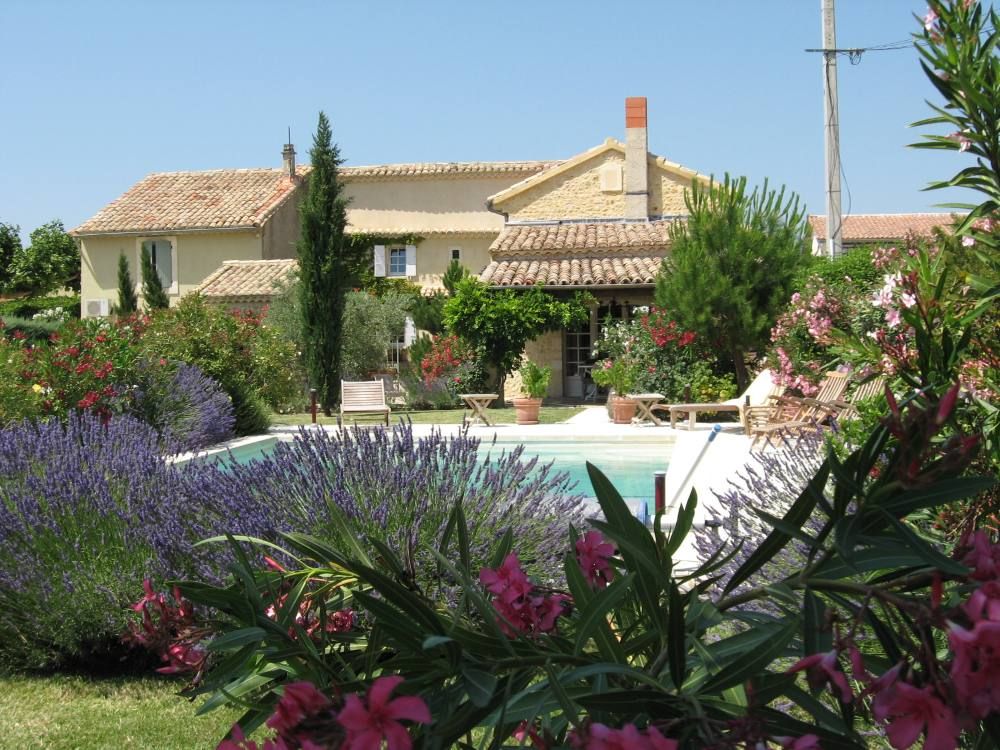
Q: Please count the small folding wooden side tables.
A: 2